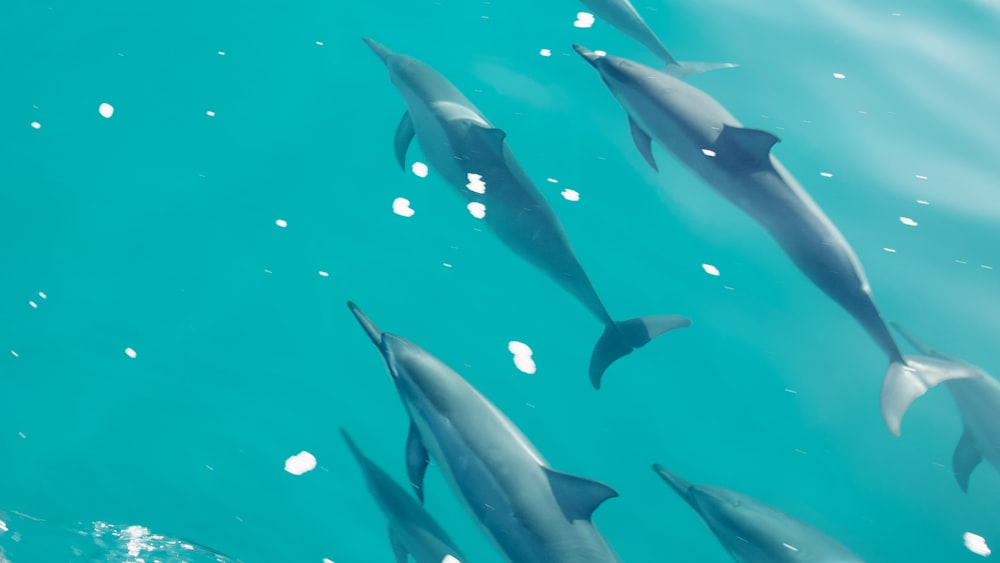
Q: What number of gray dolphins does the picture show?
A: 7